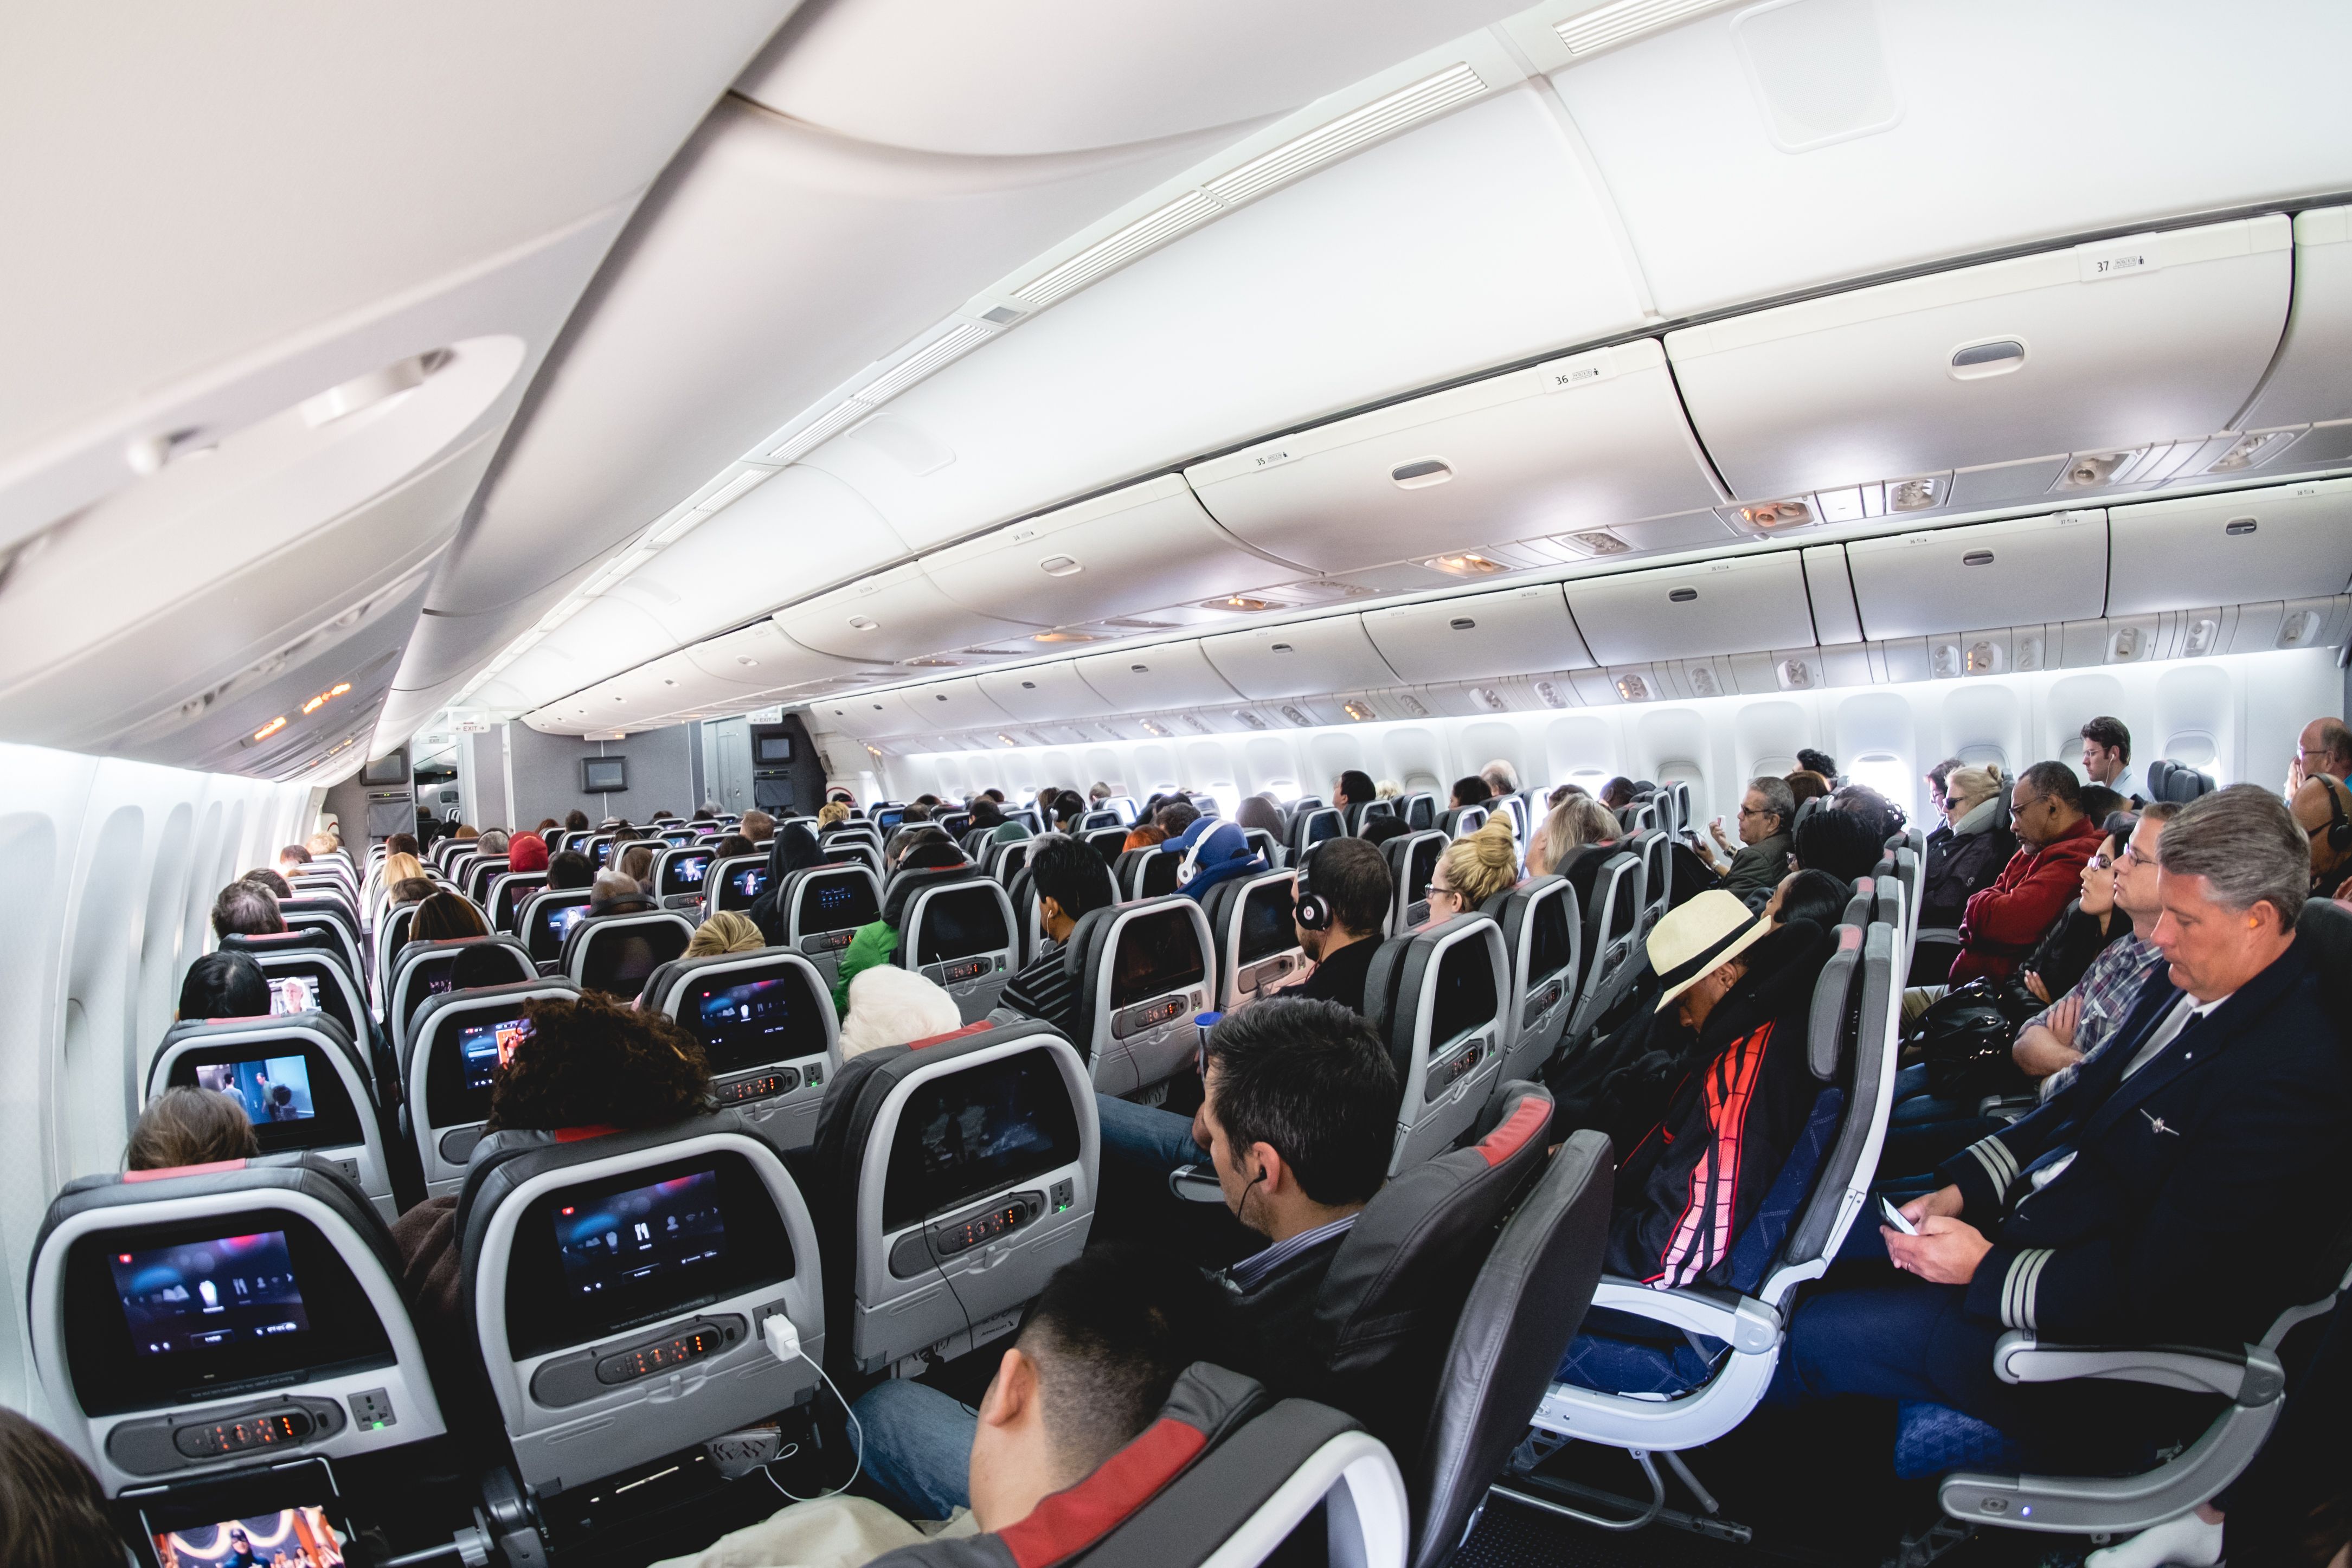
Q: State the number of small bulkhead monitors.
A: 3